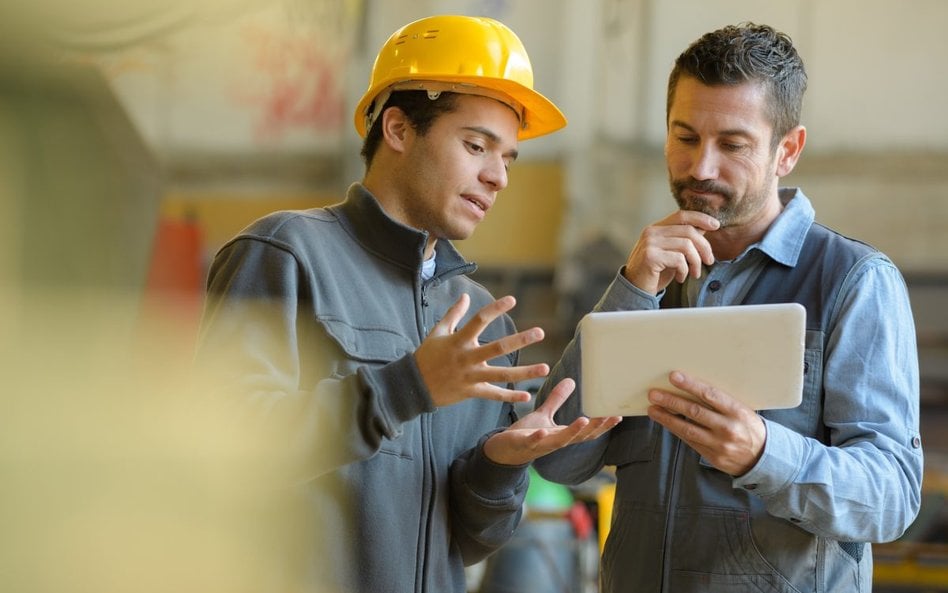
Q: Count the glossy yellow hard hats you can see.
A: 1